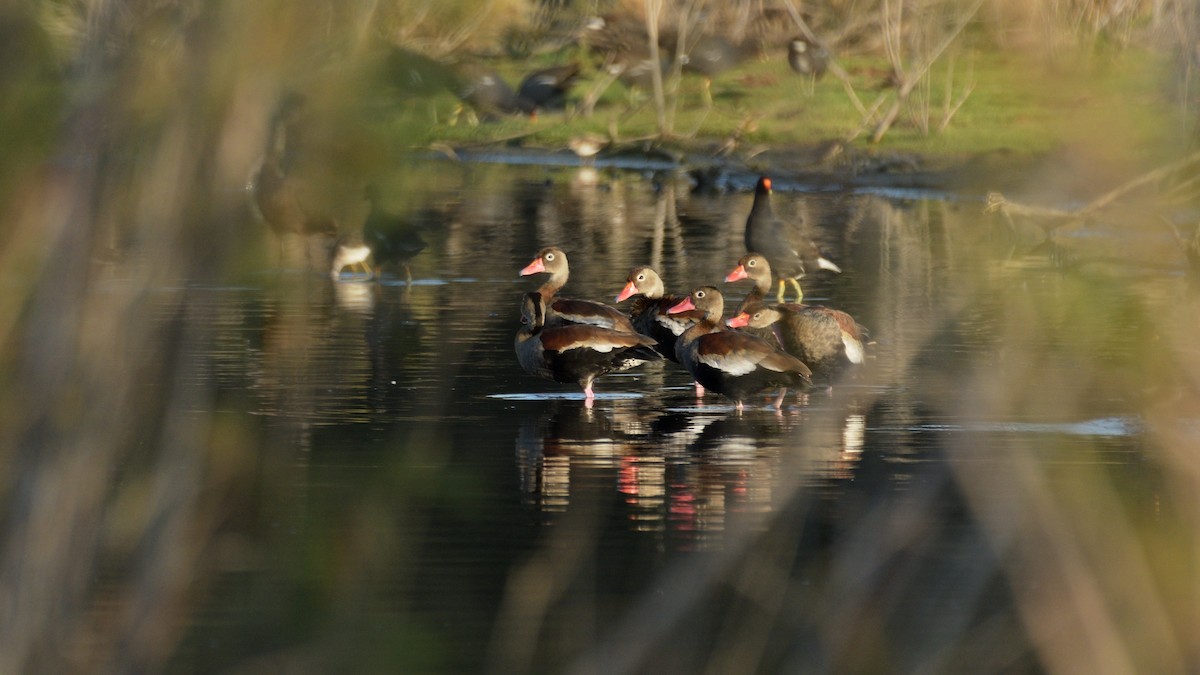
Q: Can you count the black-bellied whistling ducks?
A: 6